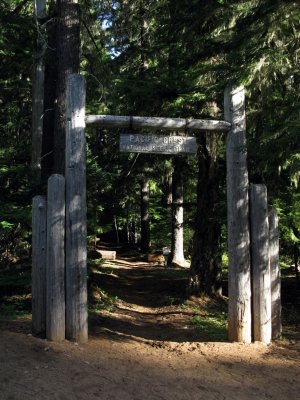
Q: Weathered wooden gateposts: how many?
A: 6